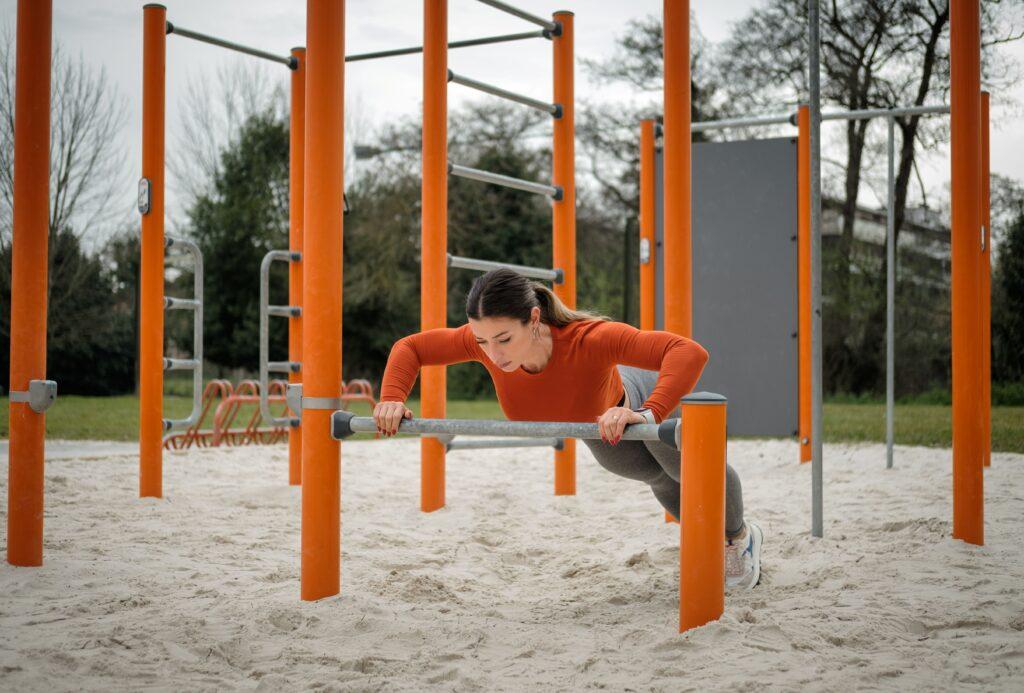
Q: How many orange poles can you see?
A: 12